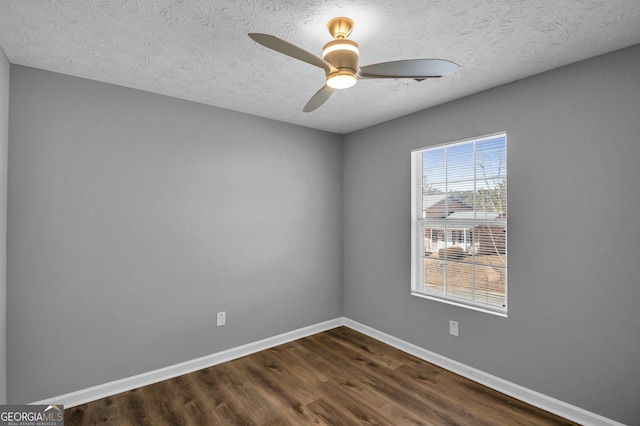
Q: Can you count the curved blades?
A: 3